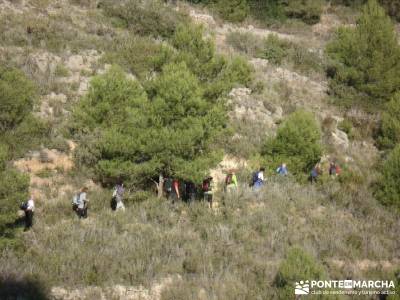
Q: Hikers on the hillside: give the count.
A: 11